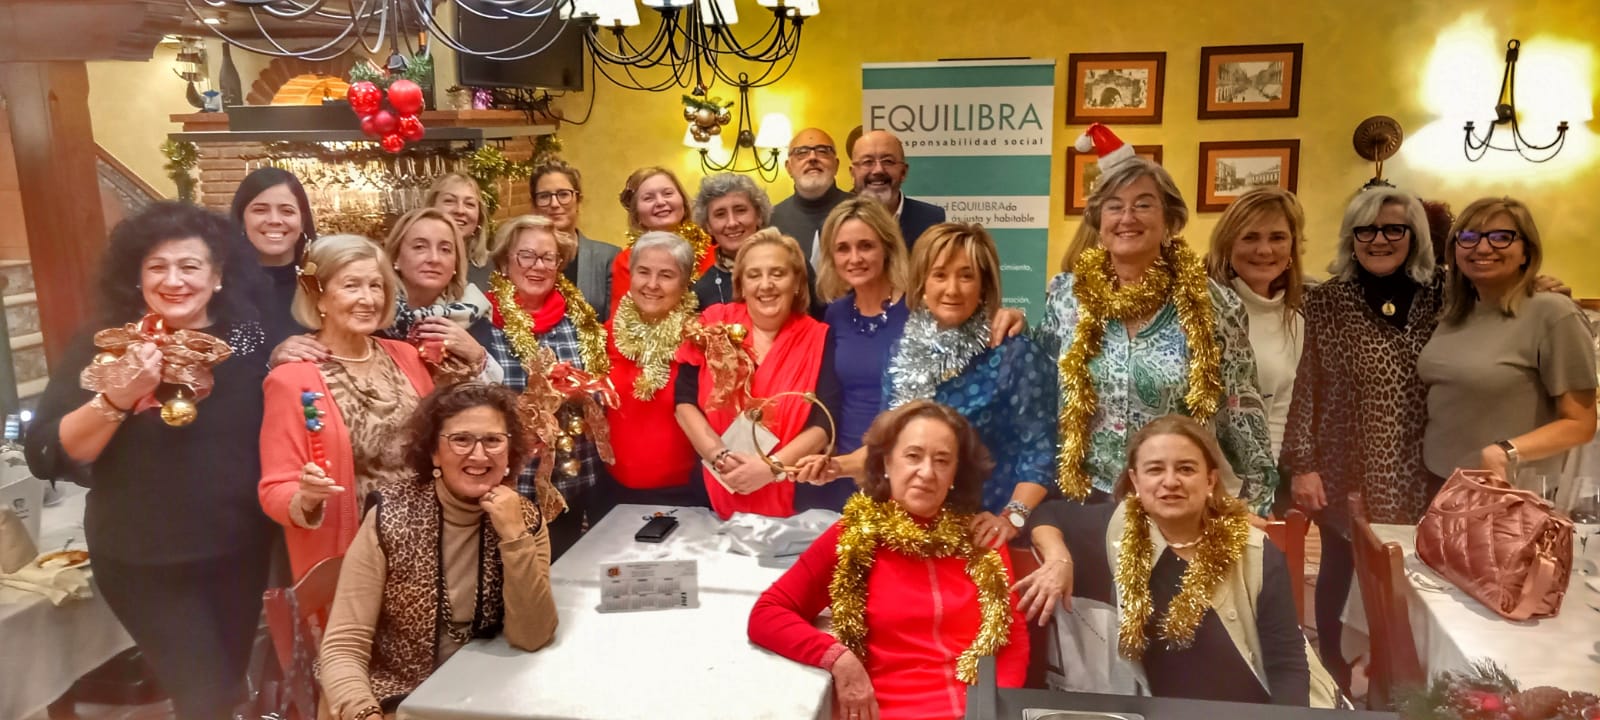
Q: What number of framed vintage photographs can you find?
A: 4